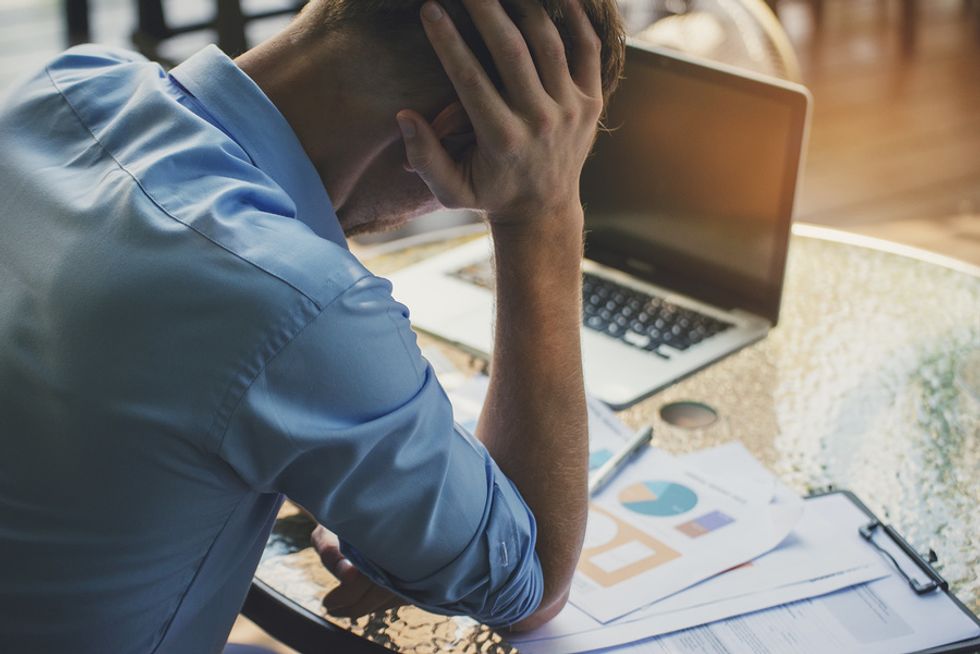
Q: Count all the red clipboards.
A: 0